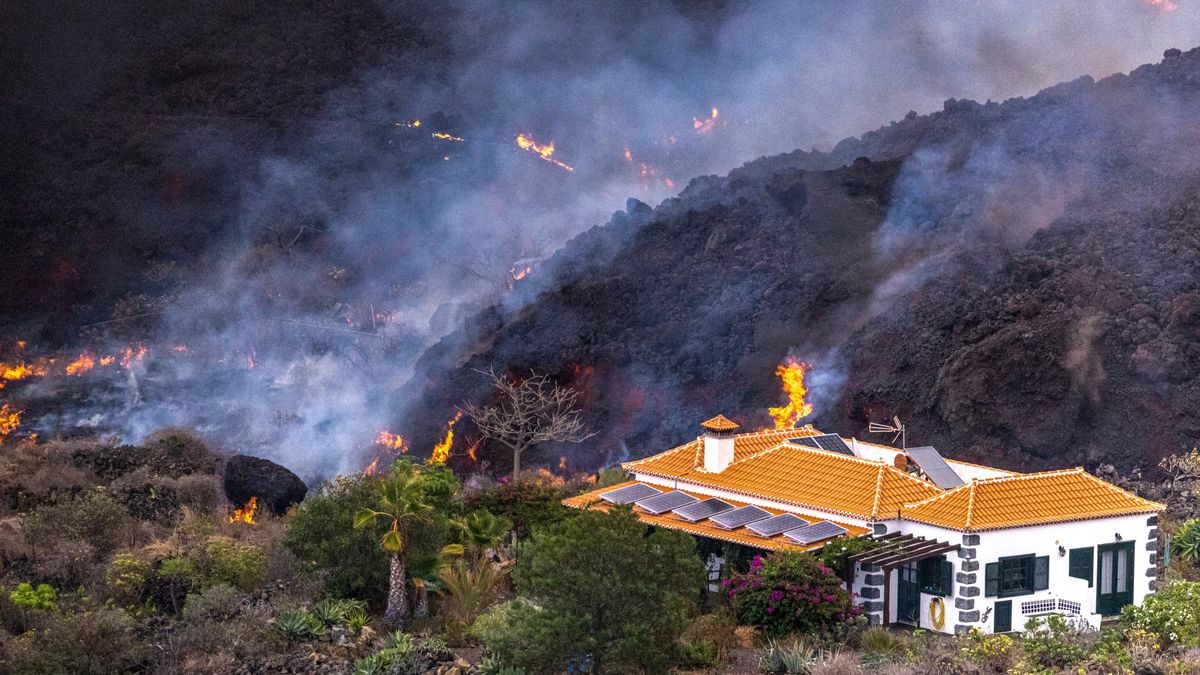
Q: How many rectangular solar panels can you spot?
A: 9